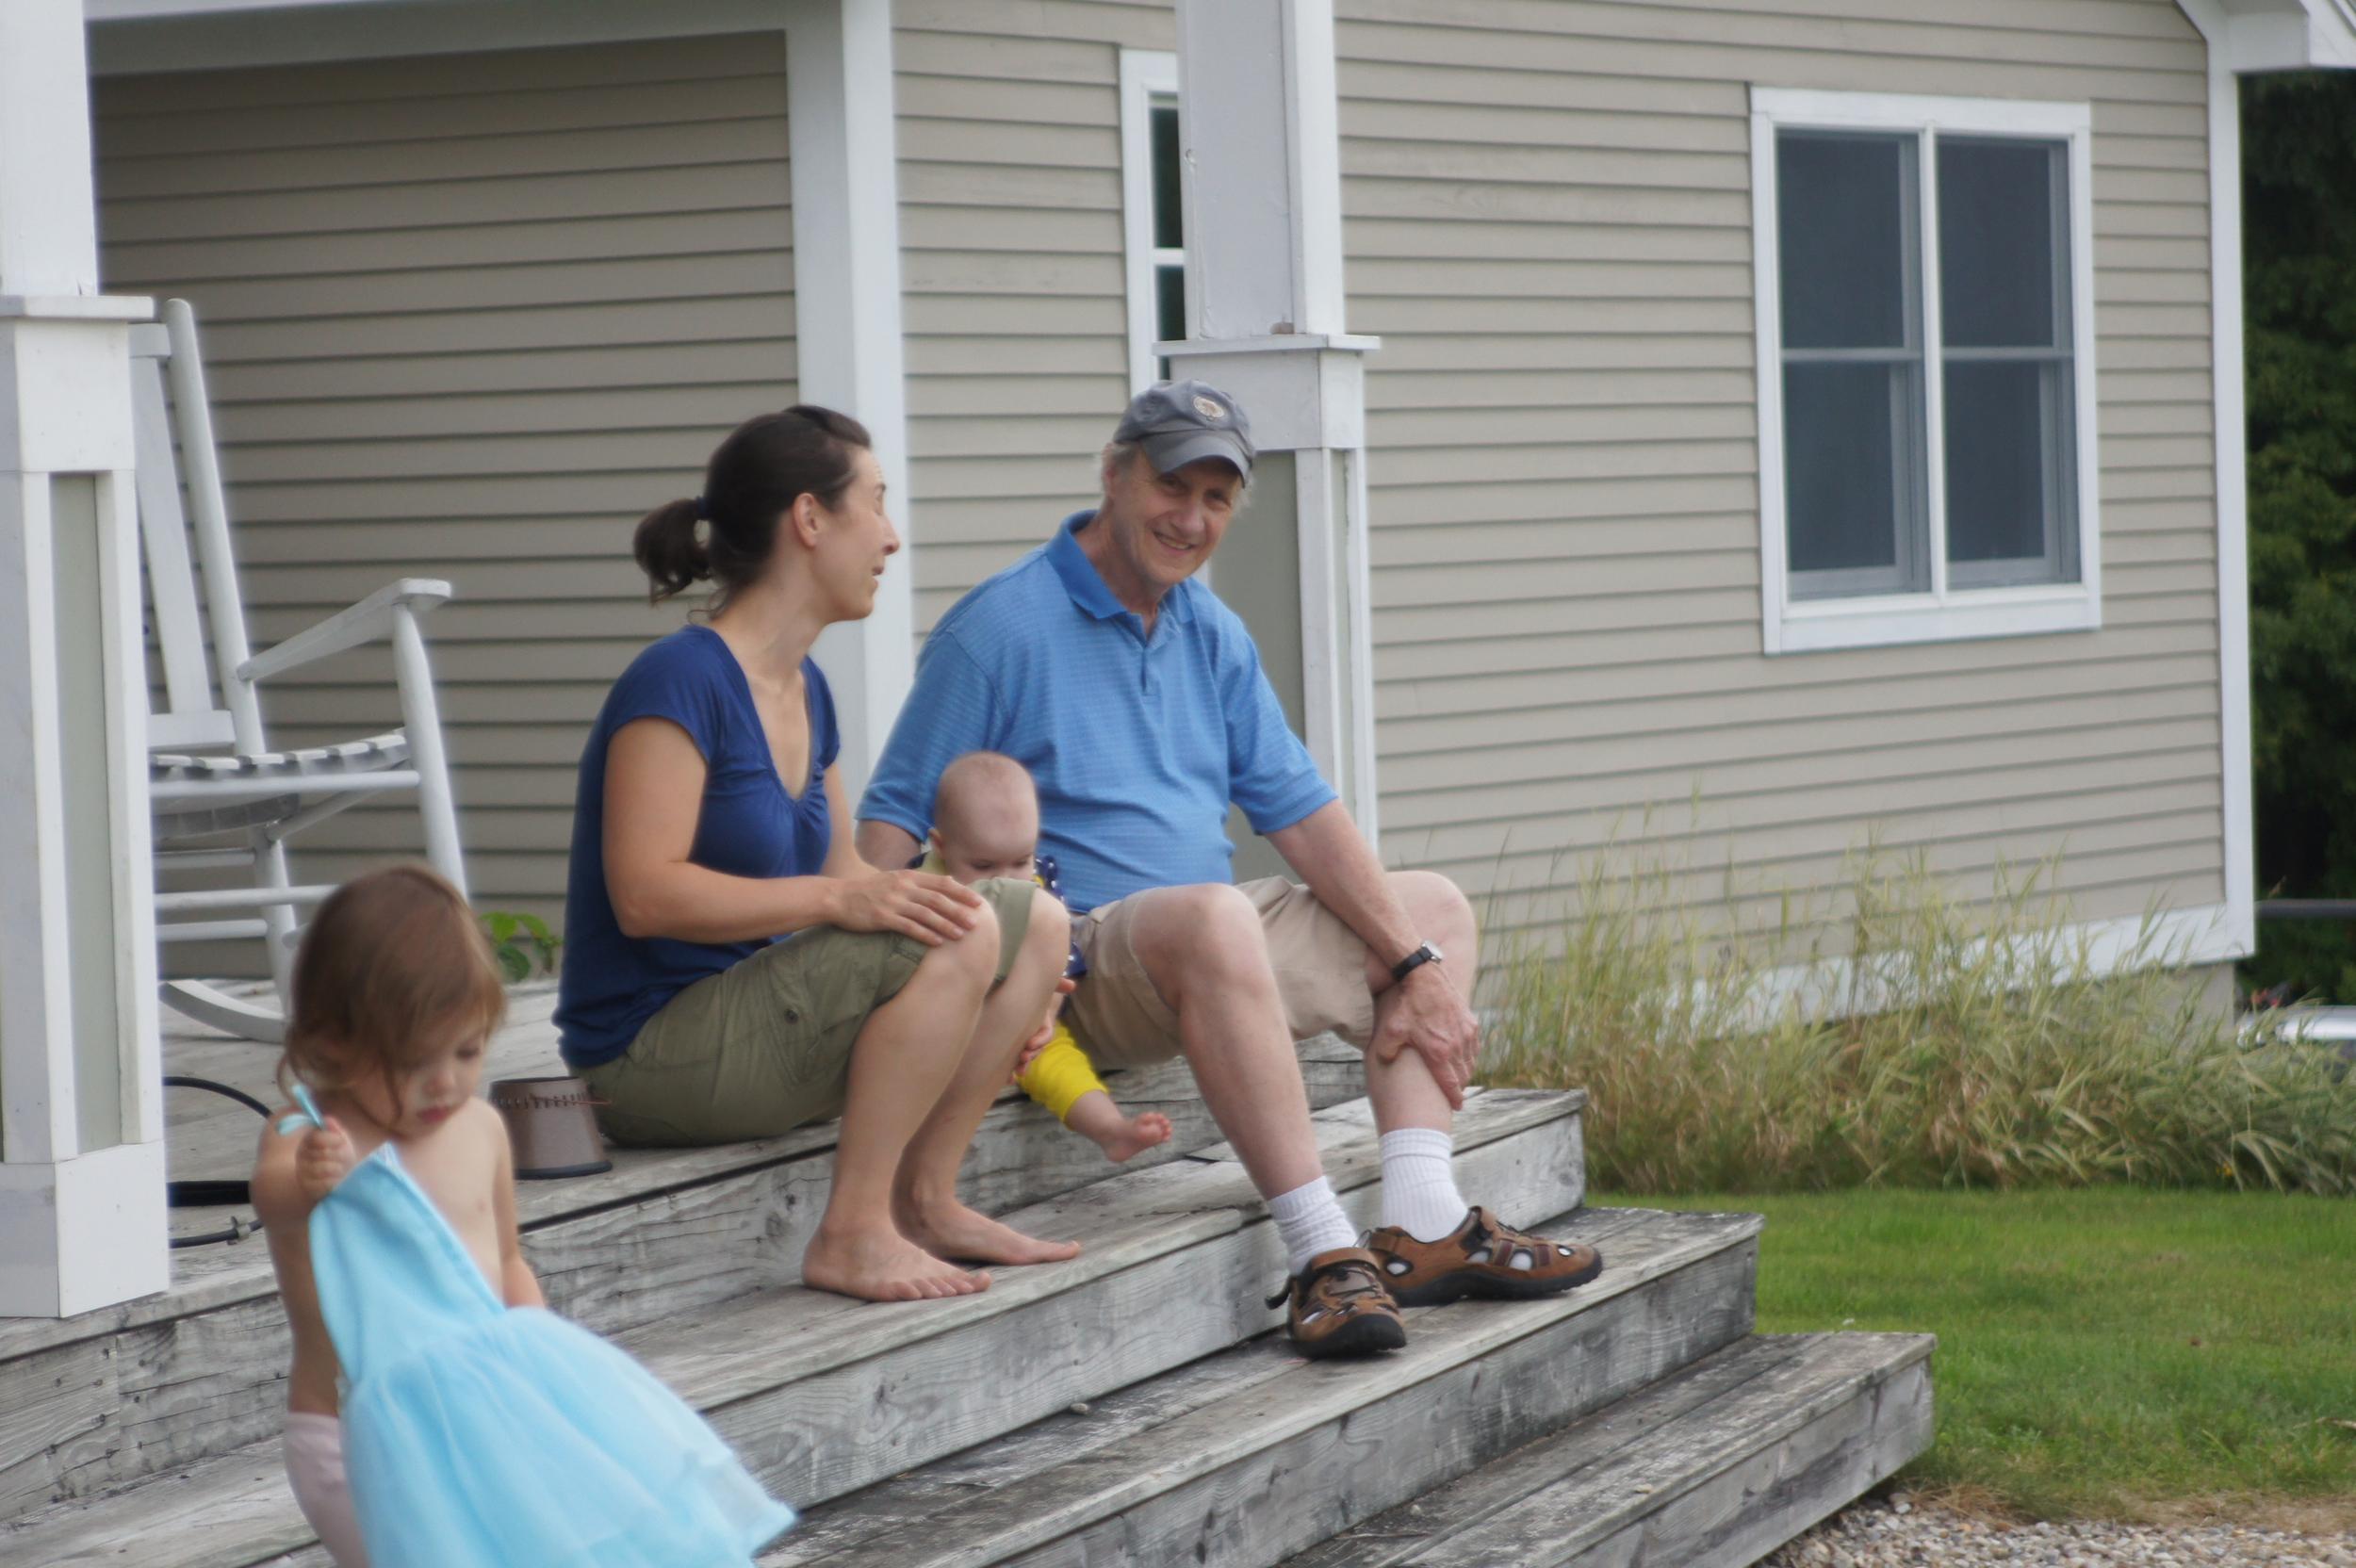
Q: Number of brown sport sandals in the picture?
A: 2